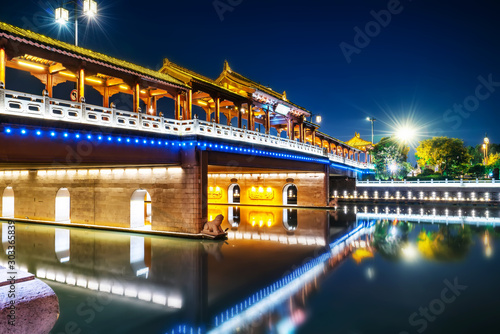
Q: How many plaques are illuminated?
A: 2